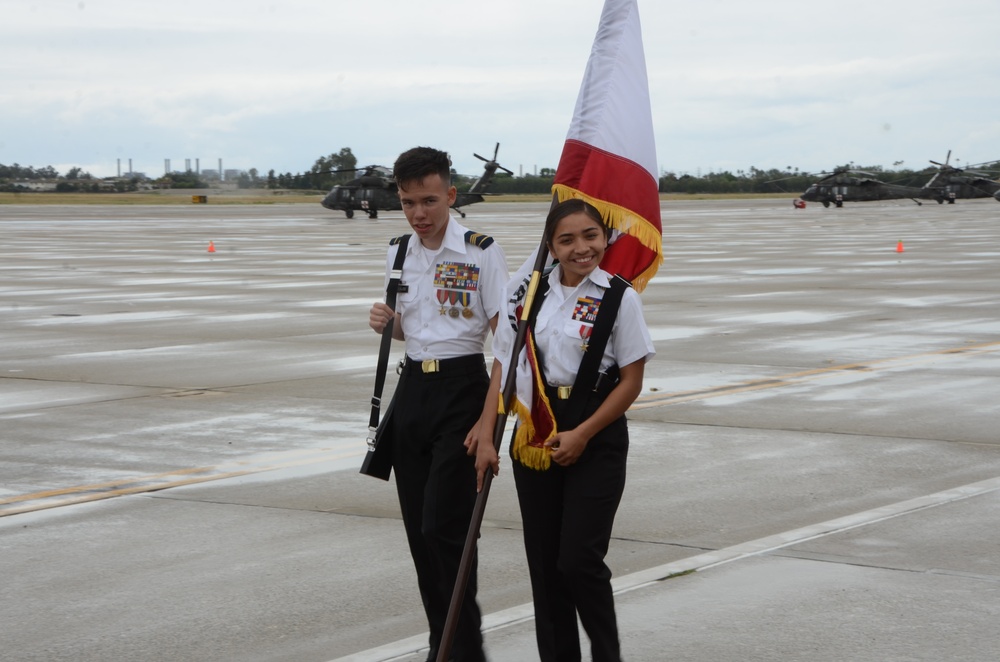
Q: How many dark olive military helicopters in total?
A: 3